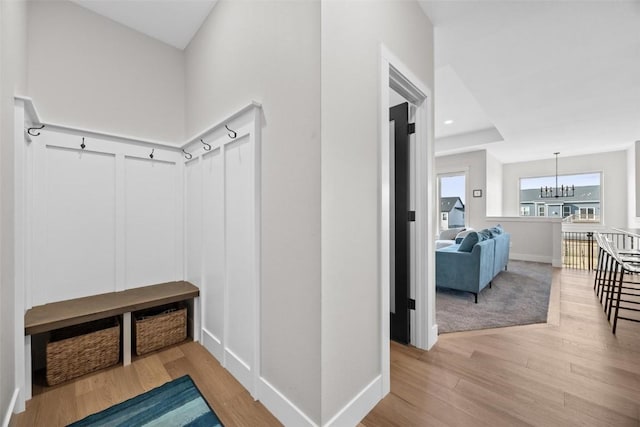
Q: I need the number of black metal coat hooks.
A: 6